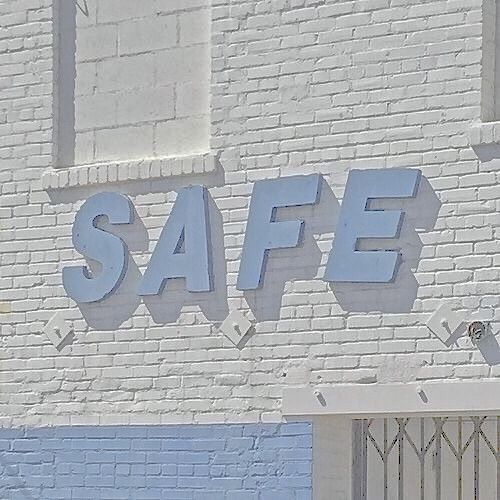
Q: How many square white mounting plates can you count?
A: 3